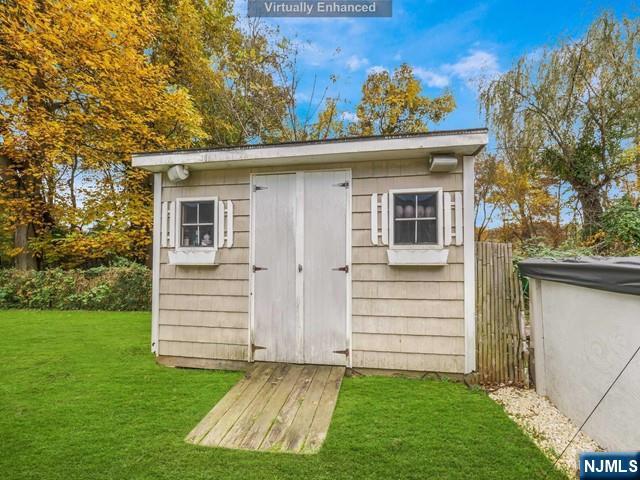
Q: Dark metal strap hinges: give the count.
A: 6